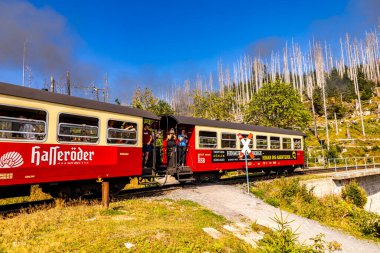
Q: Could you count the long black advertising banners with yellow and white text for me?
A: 1